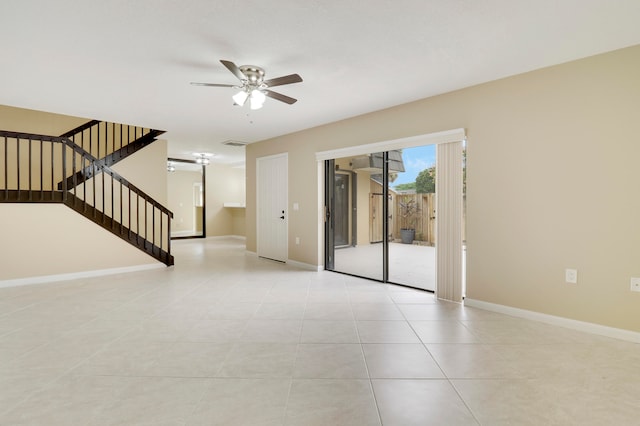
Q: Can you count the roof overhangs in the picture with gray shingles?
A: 1